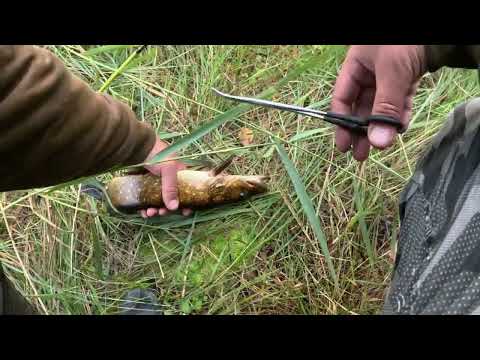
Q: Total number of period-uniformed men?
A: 0